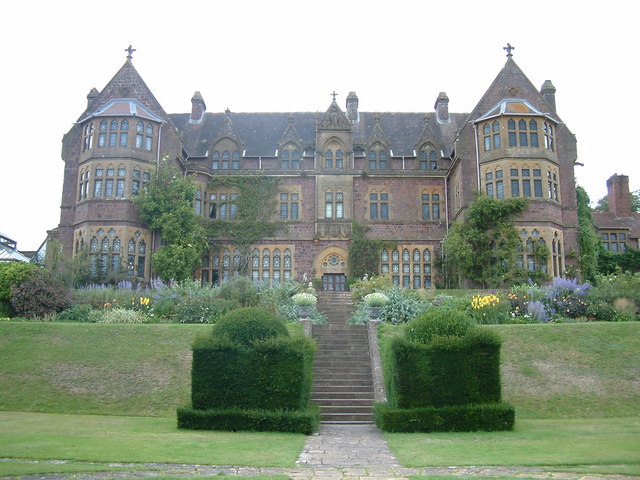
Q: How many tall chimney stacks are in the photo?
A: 6